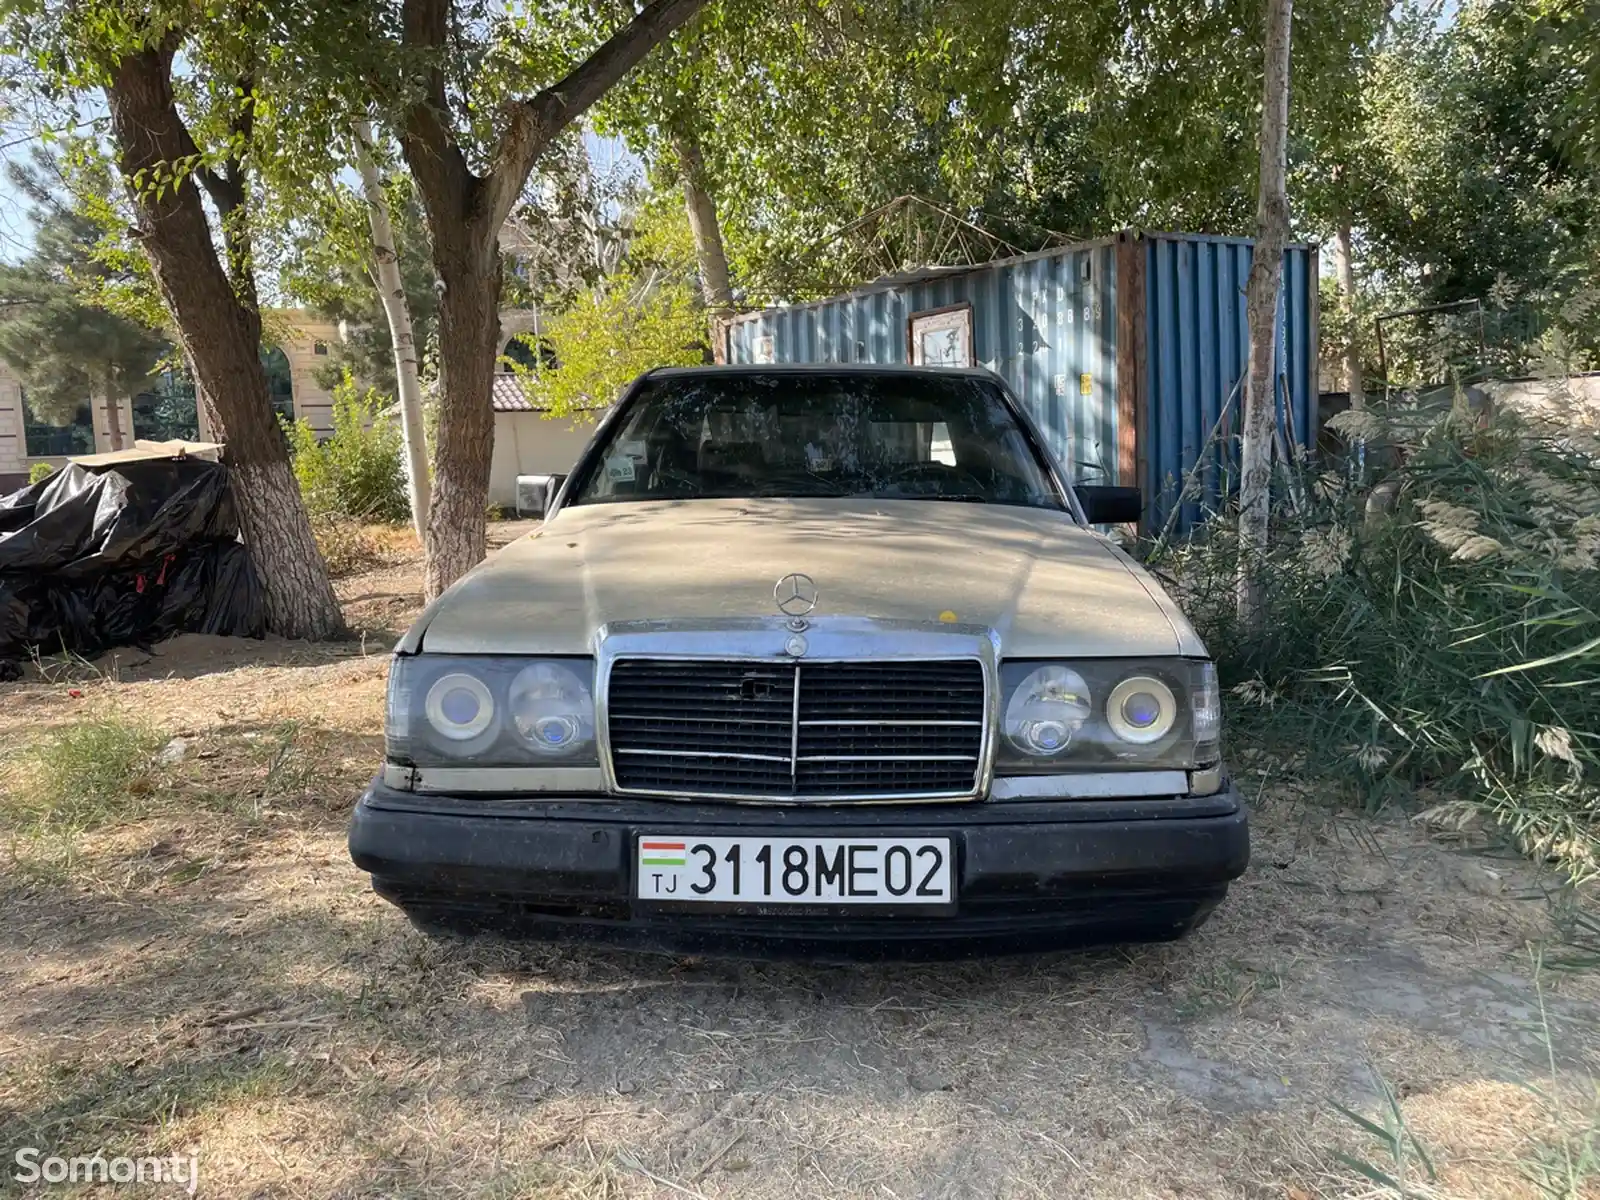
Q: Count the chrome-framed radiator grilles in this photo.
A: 1